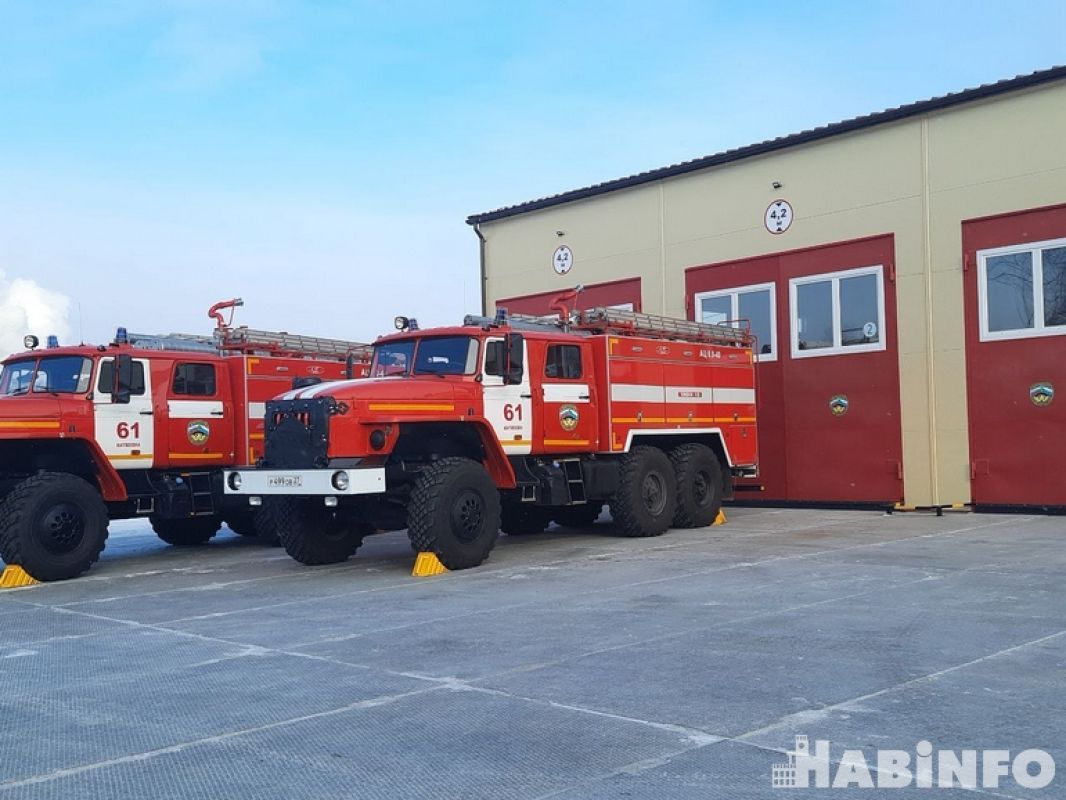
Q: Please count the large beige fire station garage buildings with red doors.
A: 1